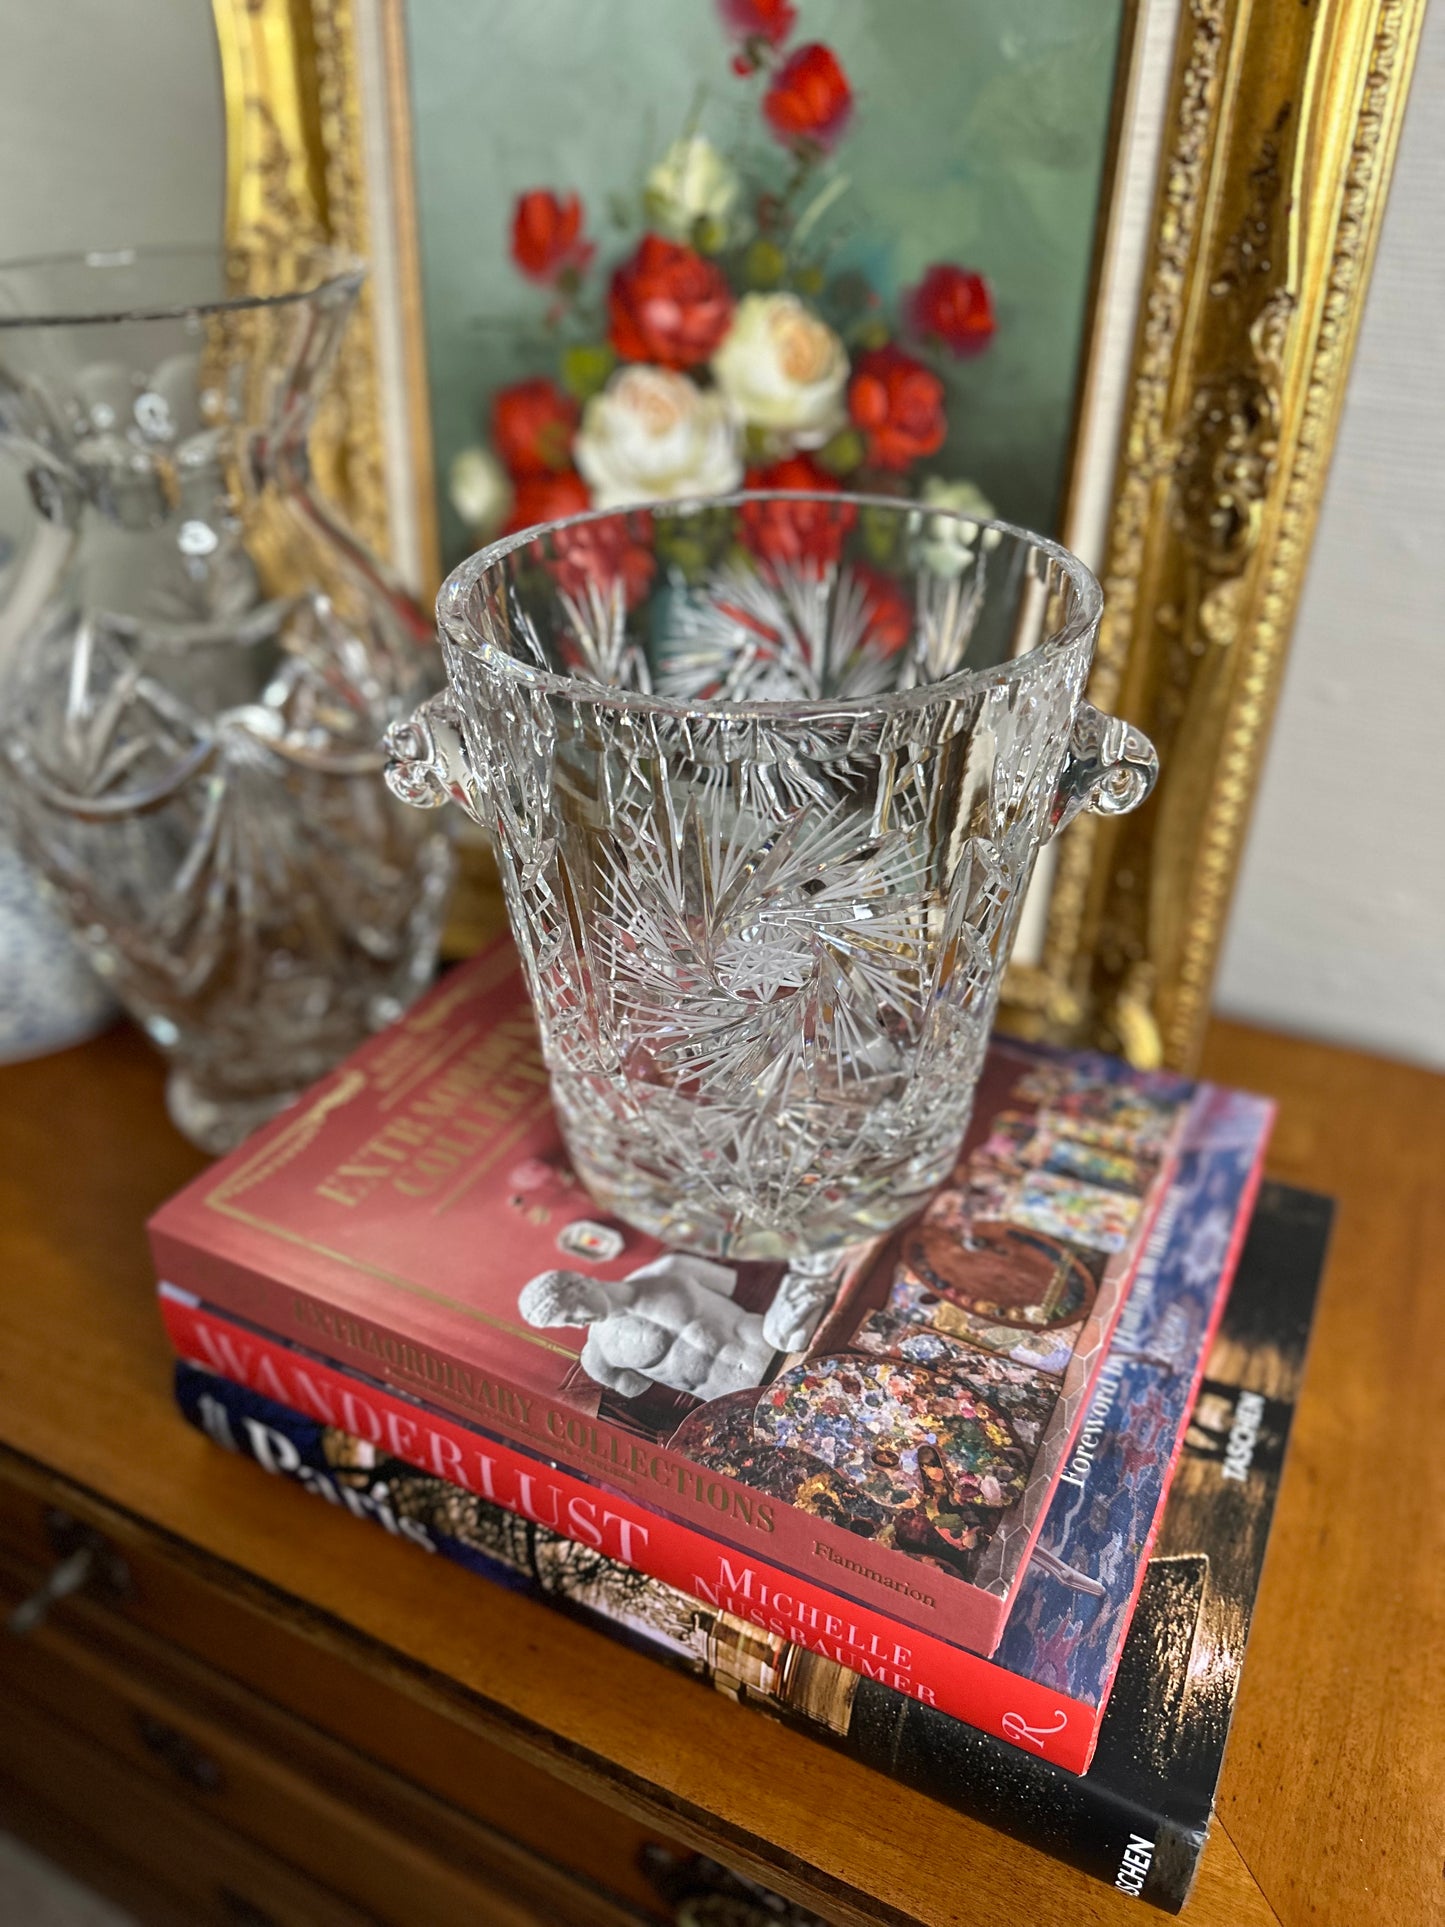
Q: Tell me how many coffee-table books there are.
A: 3